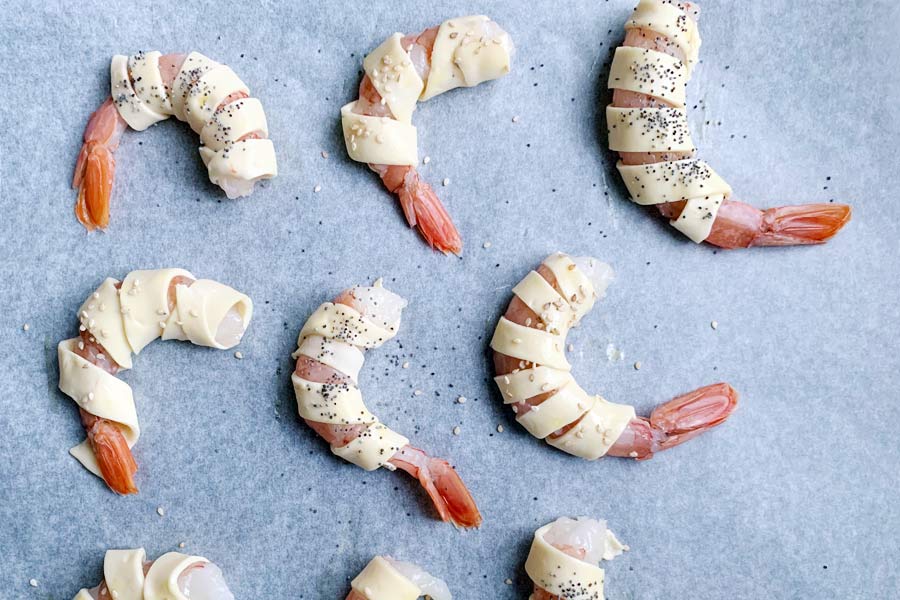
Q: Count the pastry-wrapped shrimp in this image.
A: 9